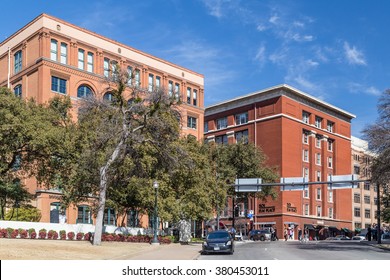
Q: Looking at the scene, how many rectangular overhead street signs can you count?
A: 3